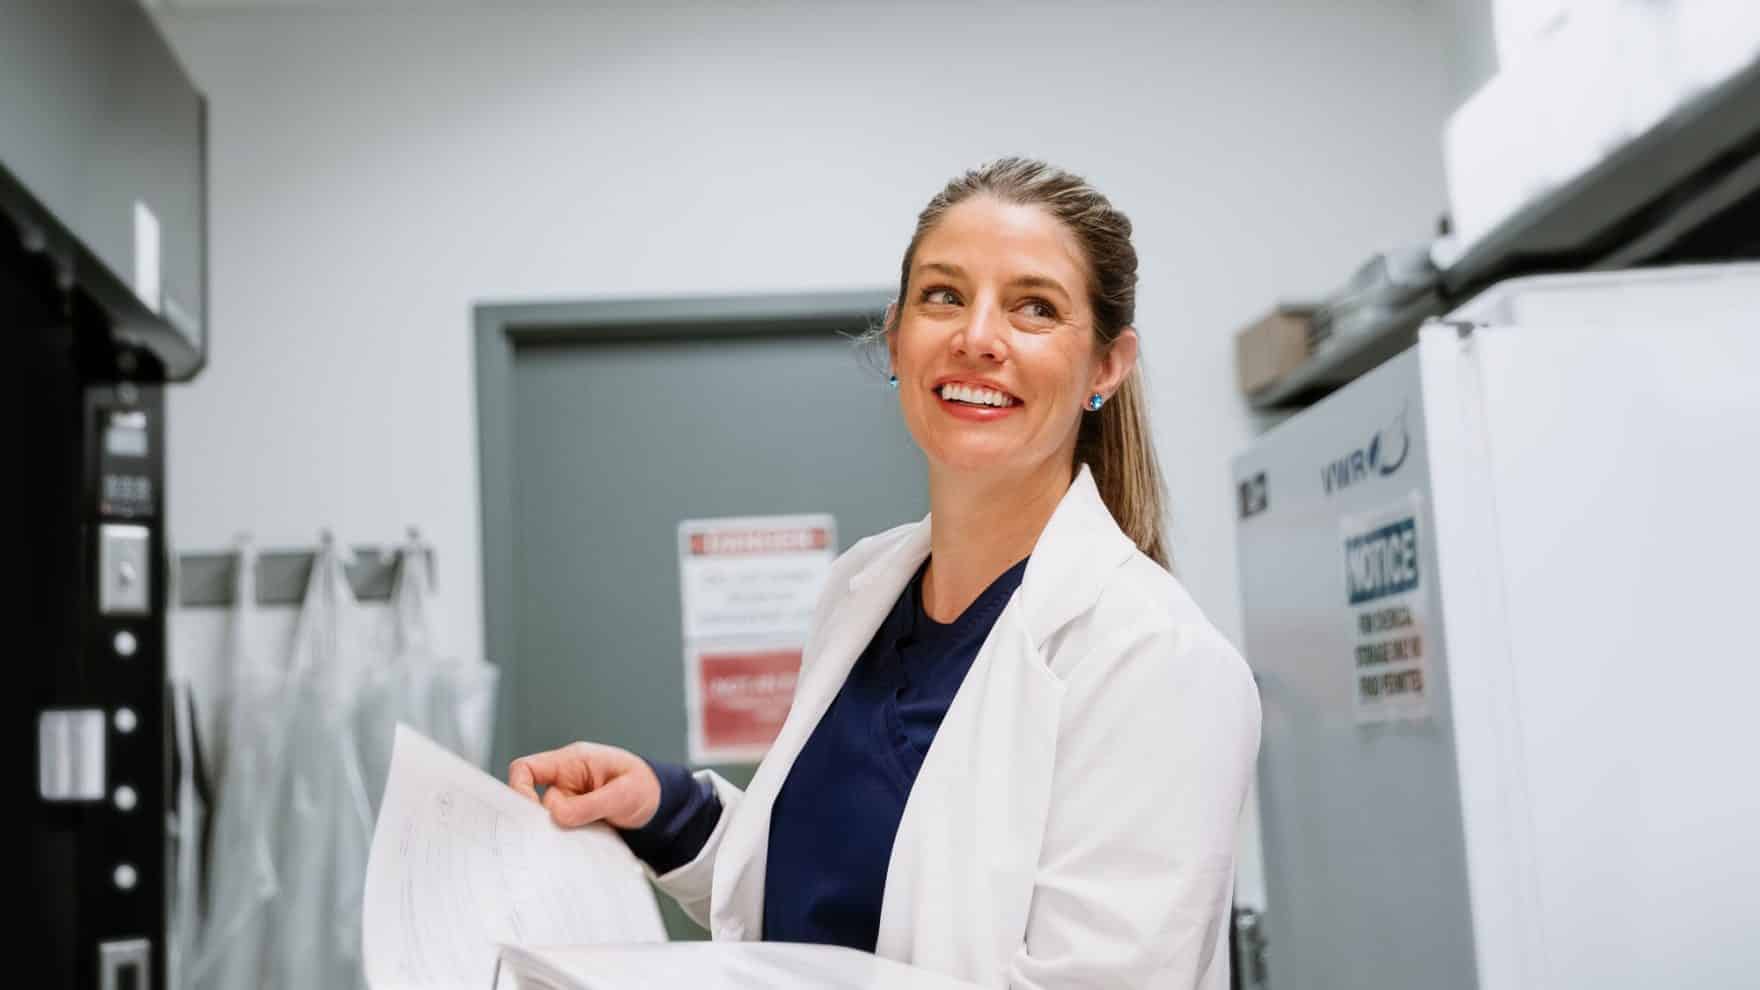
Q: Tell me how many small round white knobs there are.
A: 4